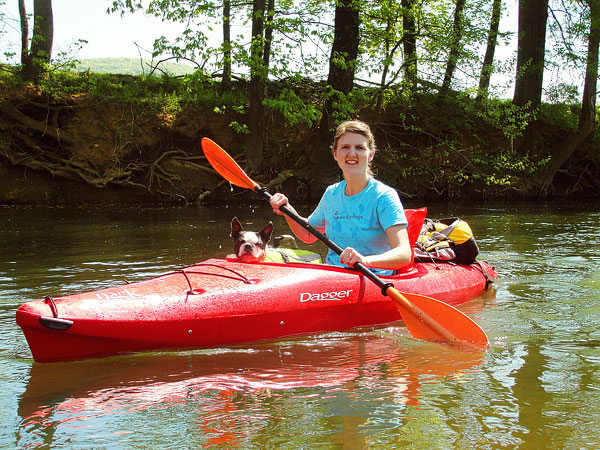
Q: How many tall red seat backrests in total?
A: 1